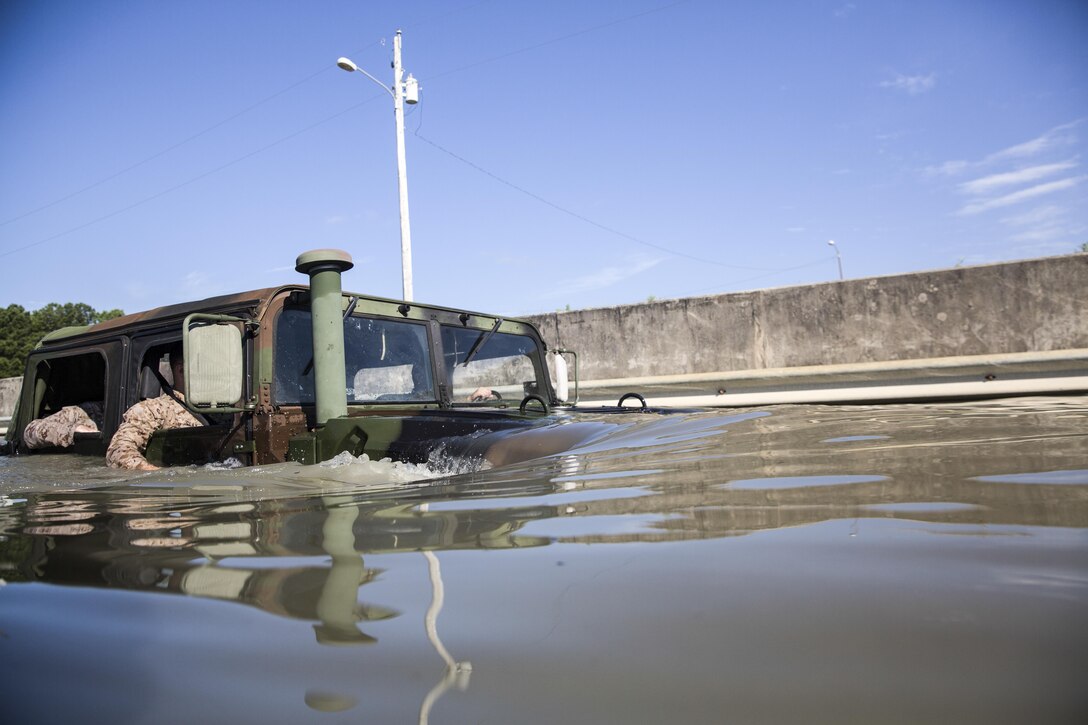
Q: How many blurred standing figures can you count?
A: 0